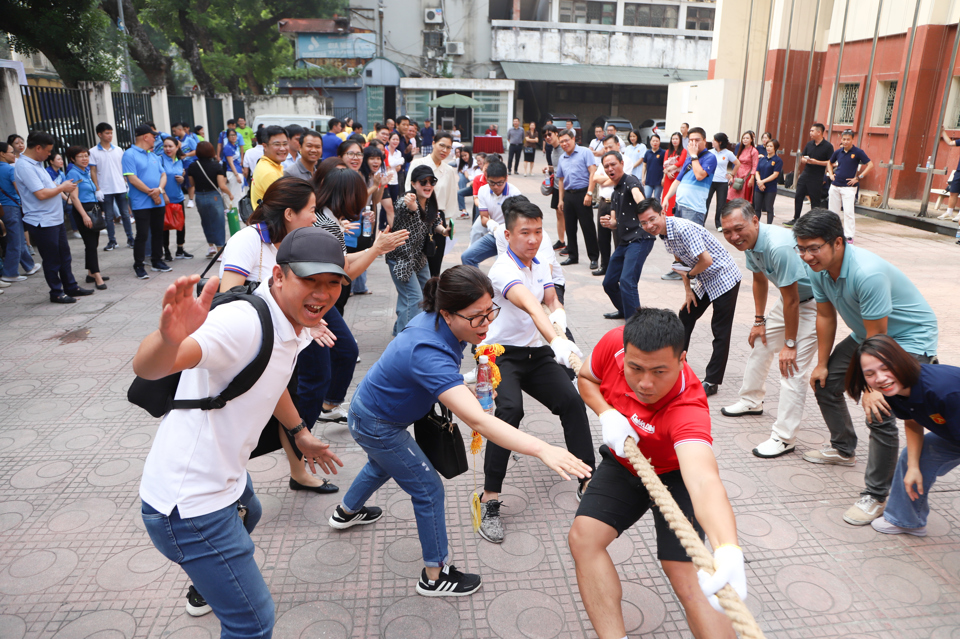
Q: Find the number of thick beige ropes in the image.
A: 1